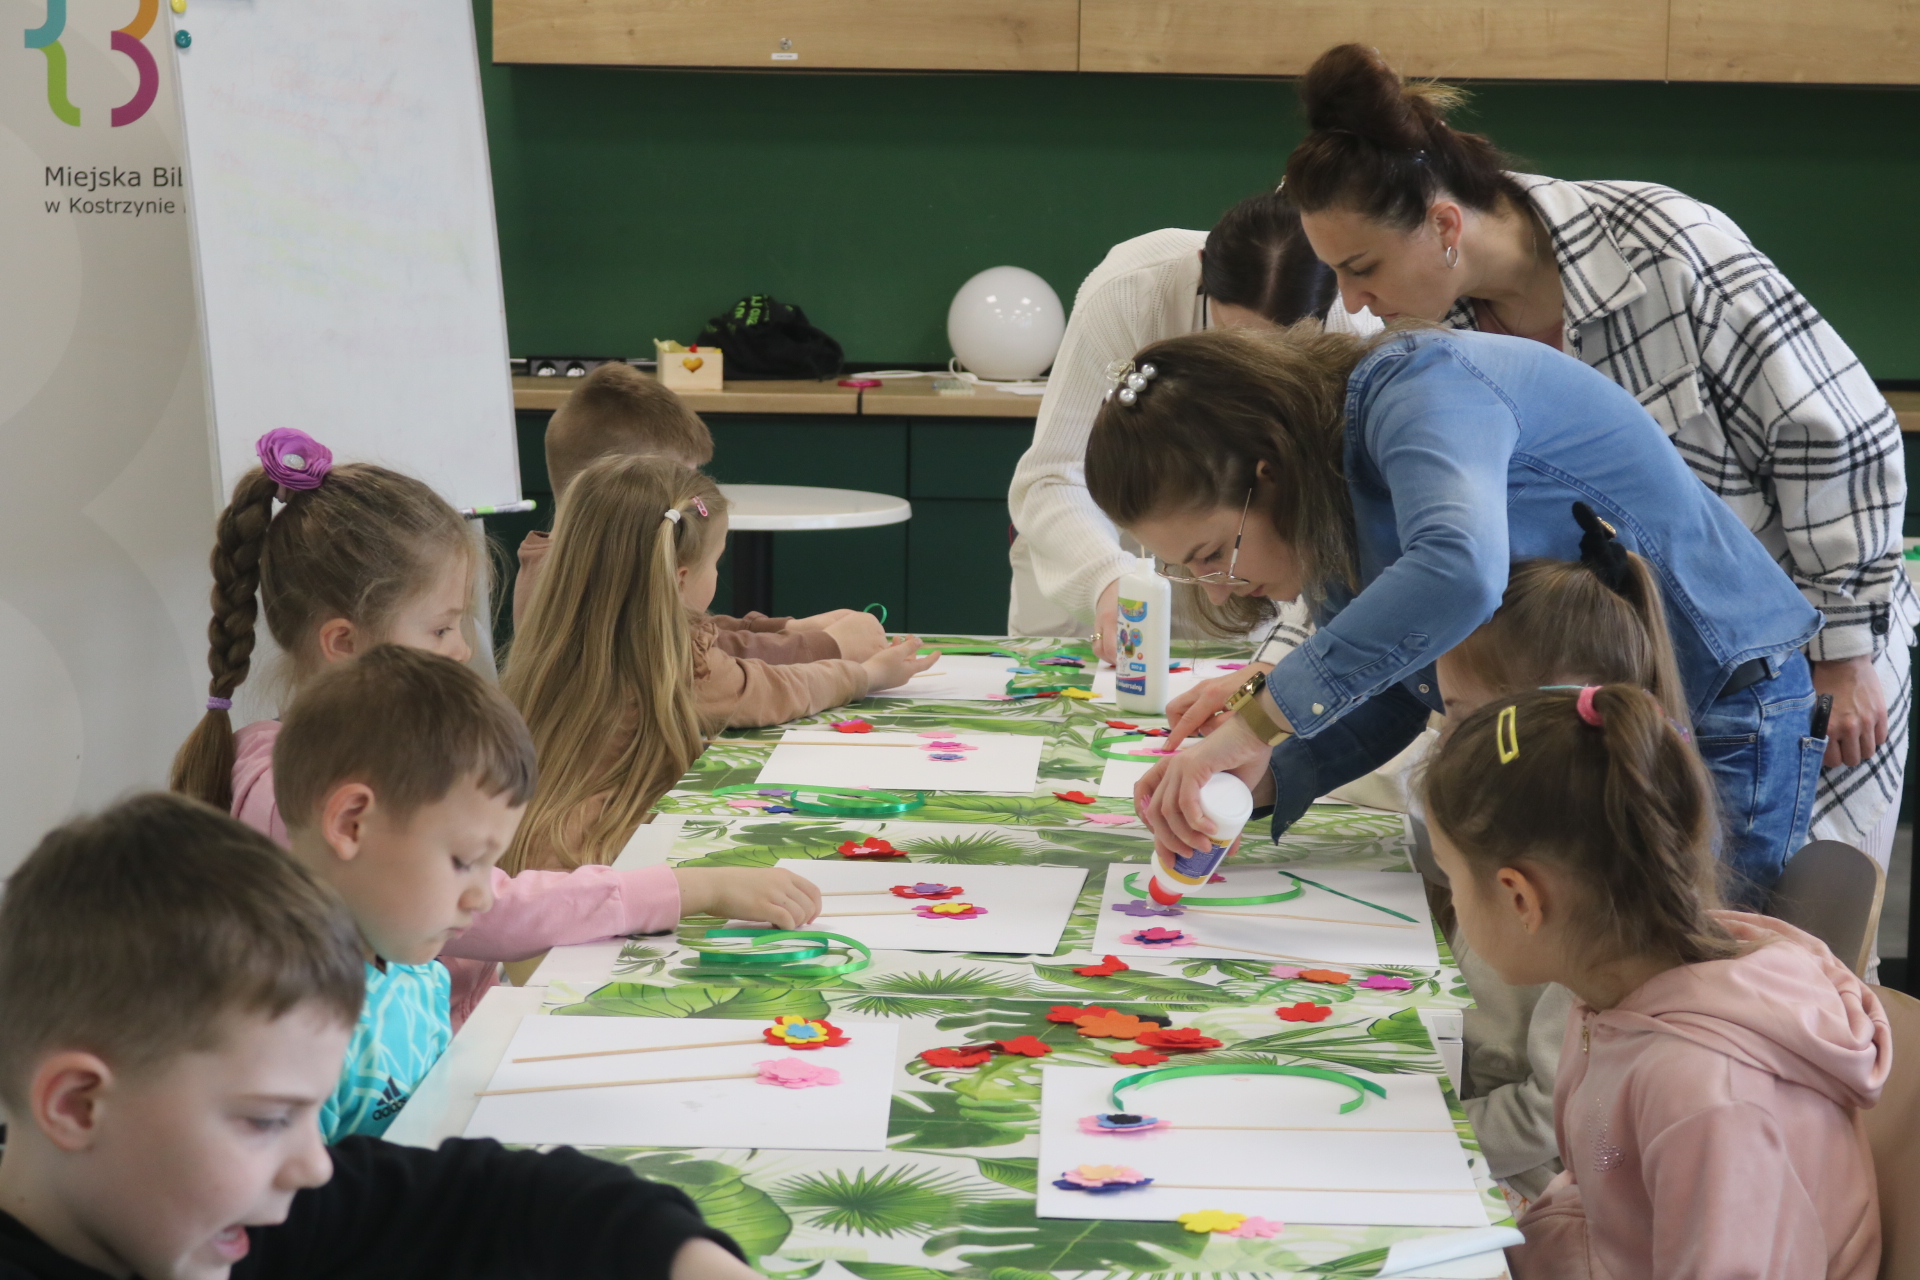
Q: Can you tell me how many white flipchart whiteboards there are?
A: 1